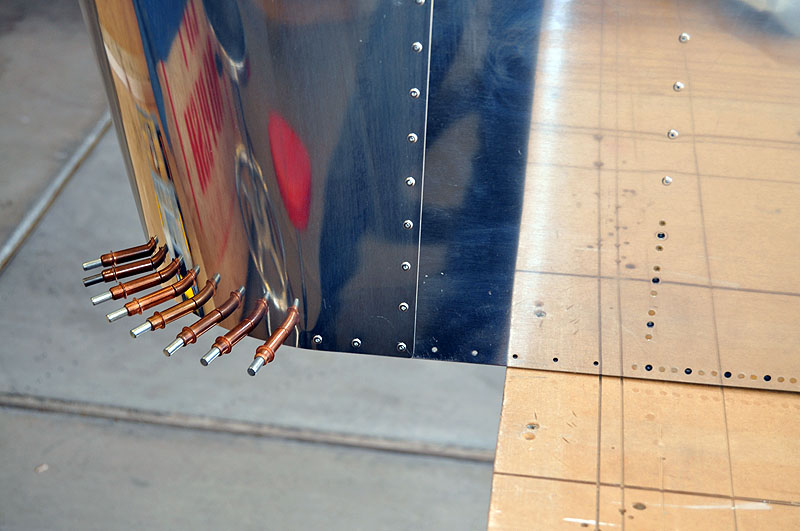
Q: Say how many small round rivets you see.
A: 15